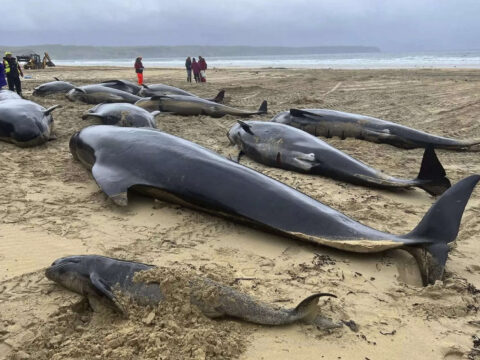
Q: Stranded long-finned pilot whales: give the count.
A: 12